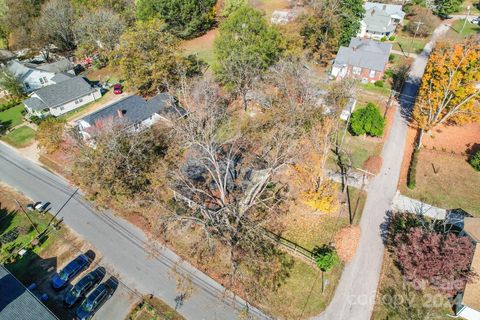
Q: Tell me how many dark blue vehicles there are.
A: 3